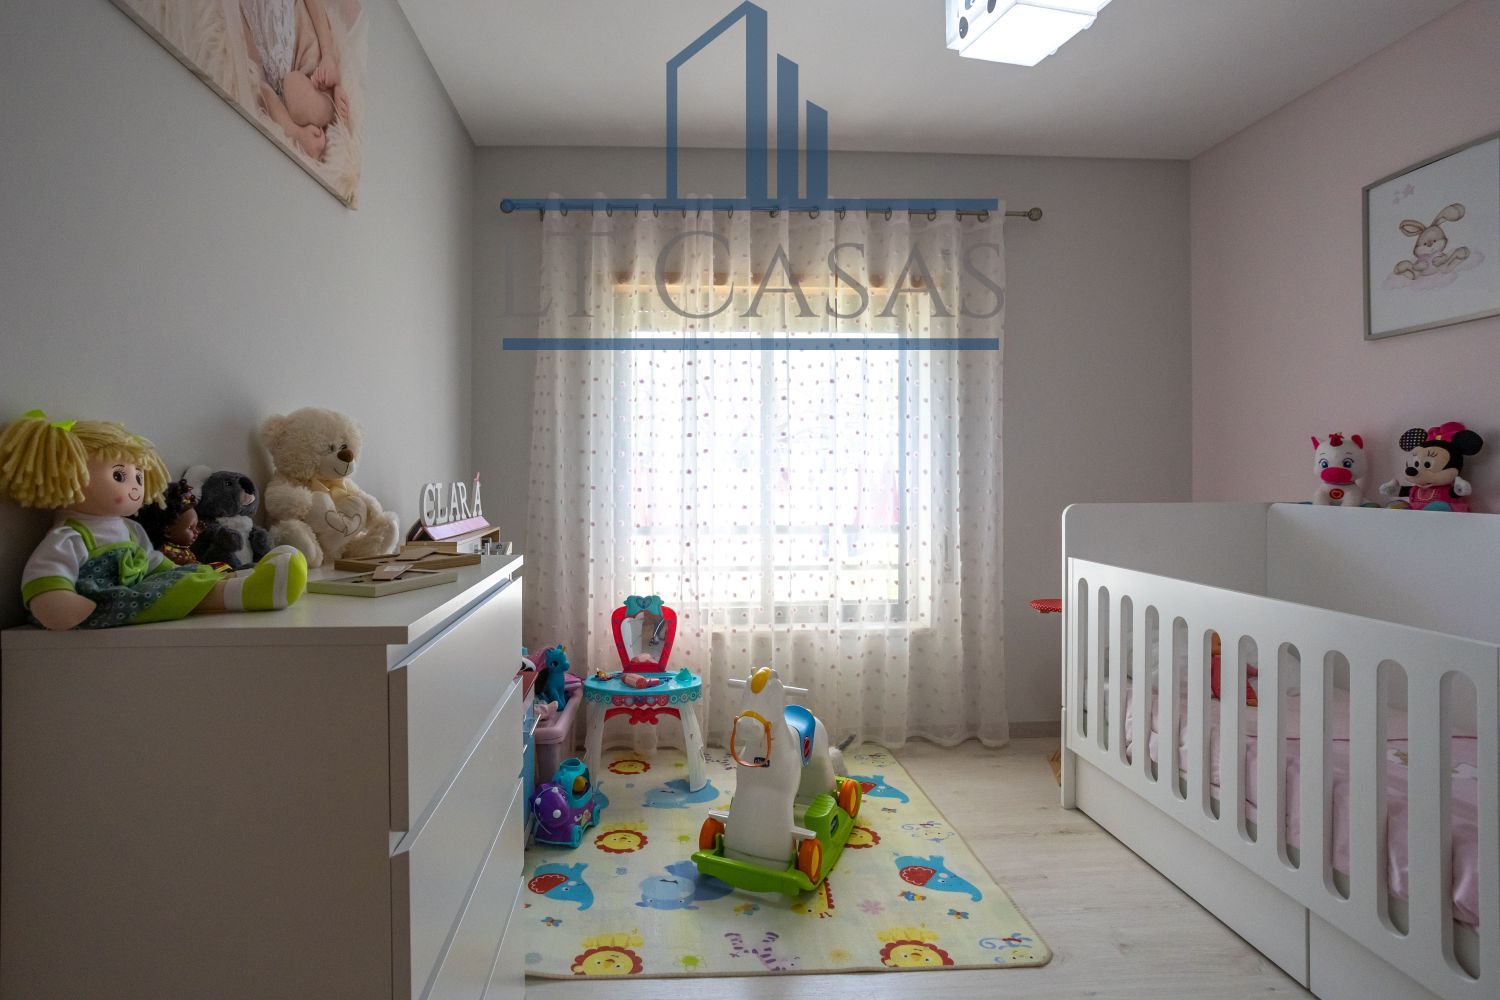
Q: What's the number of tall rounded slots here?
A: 11